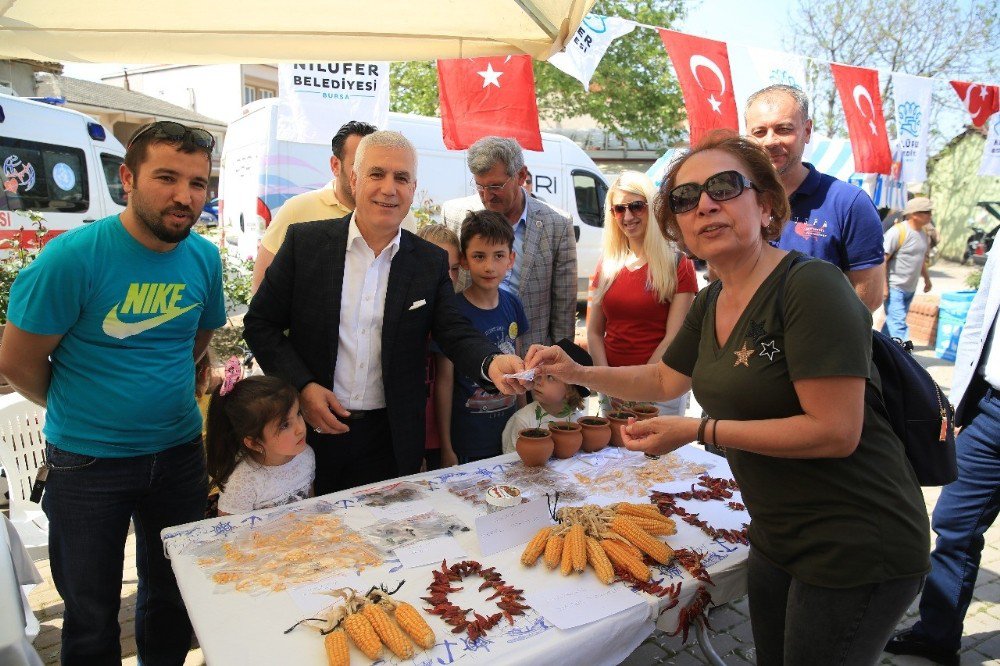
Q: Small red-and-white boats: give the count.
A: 0